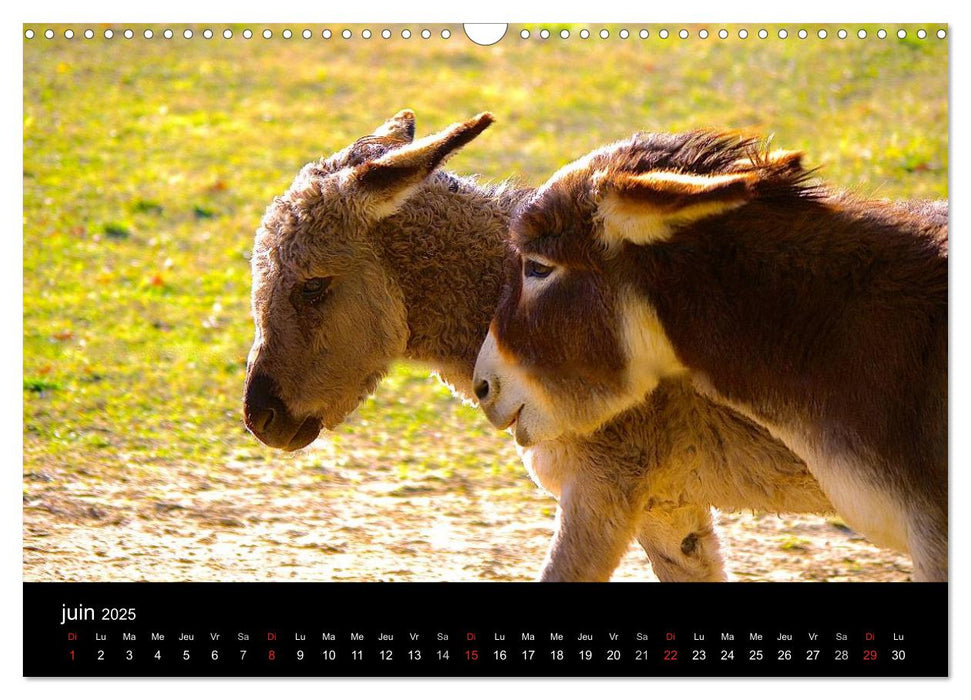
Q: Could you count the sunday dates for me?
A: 5